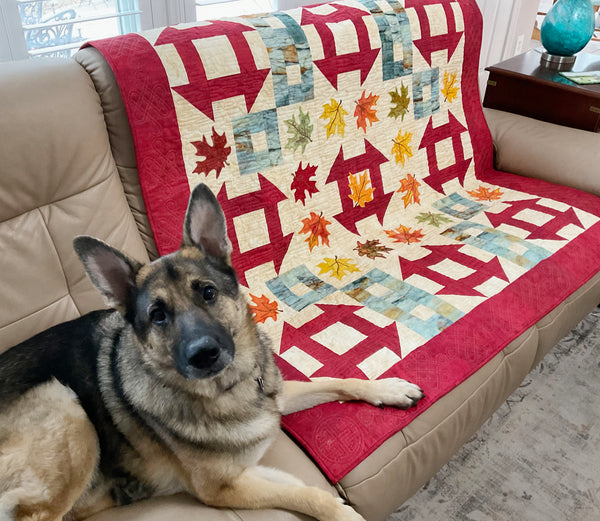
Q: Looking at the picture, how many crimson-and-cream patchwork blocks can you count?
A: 9